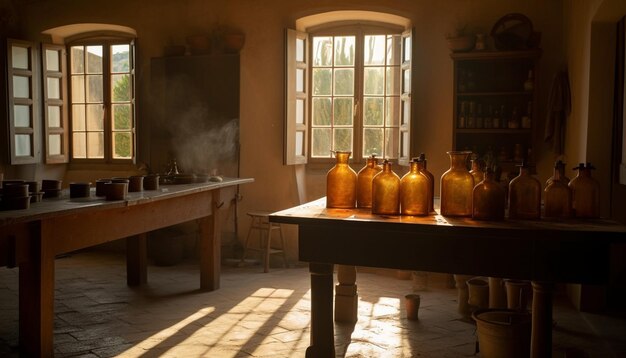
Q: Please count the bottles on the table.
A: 11